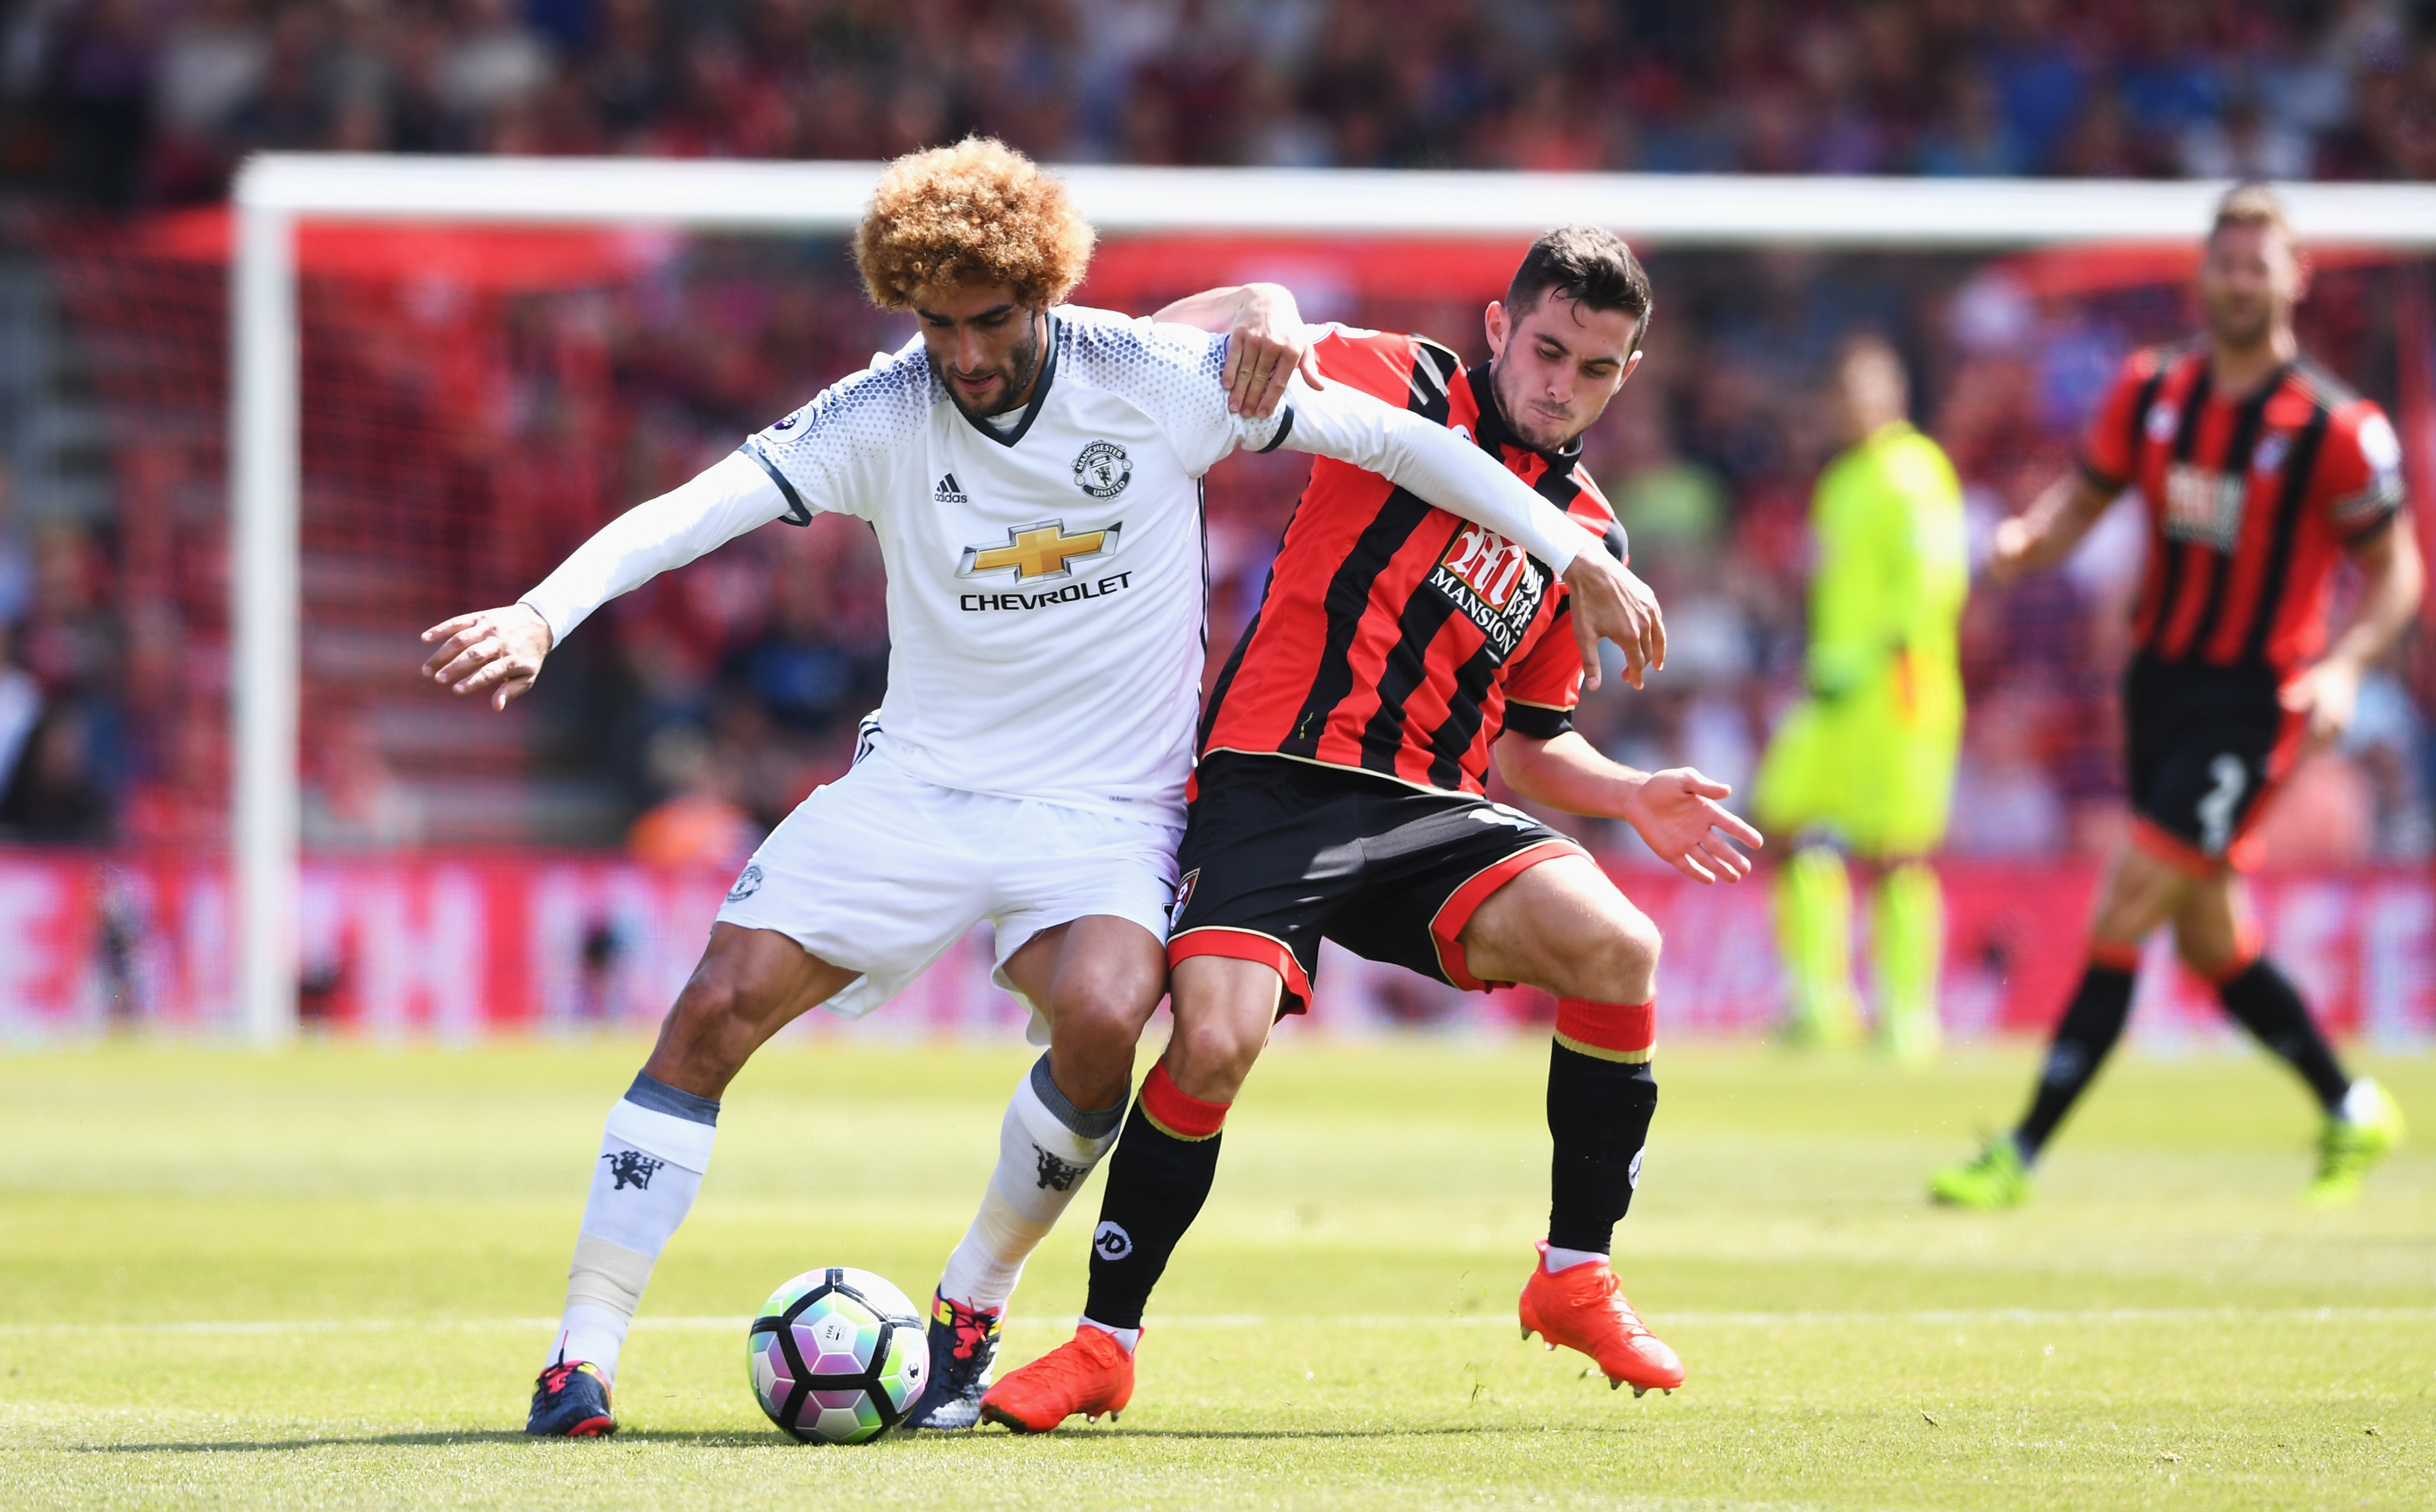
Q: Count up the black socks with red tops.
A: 4